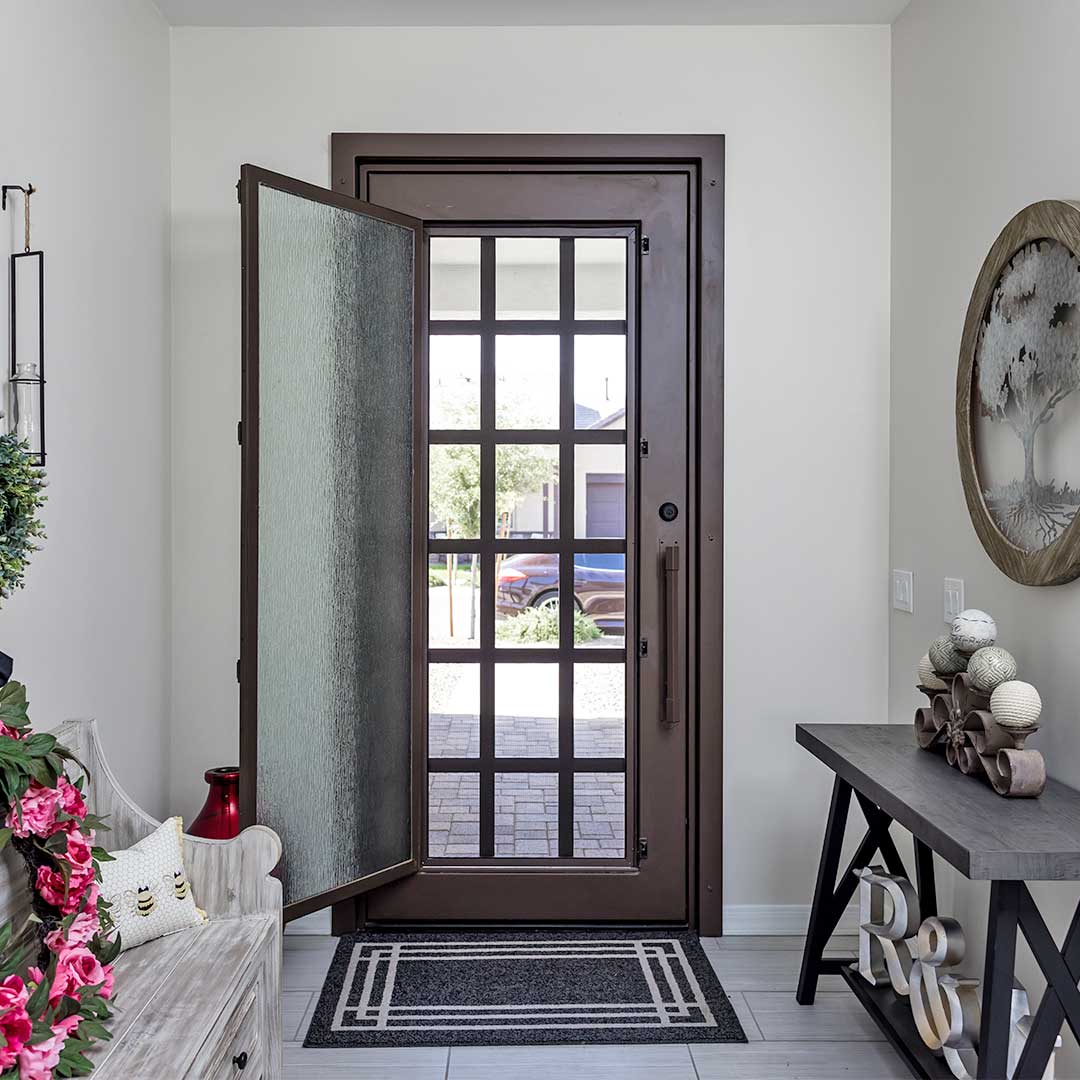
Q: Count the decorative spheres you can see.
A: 5